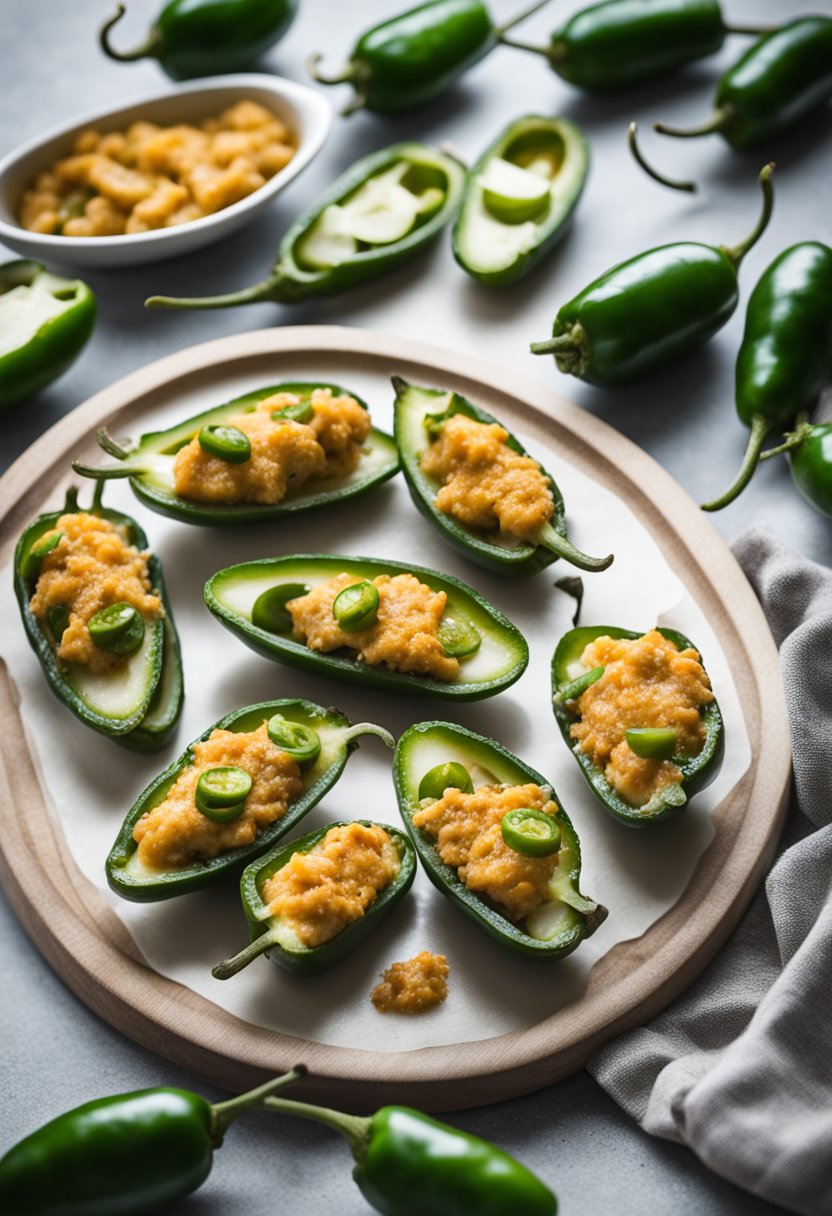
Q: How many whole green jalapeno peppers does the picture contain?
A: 9